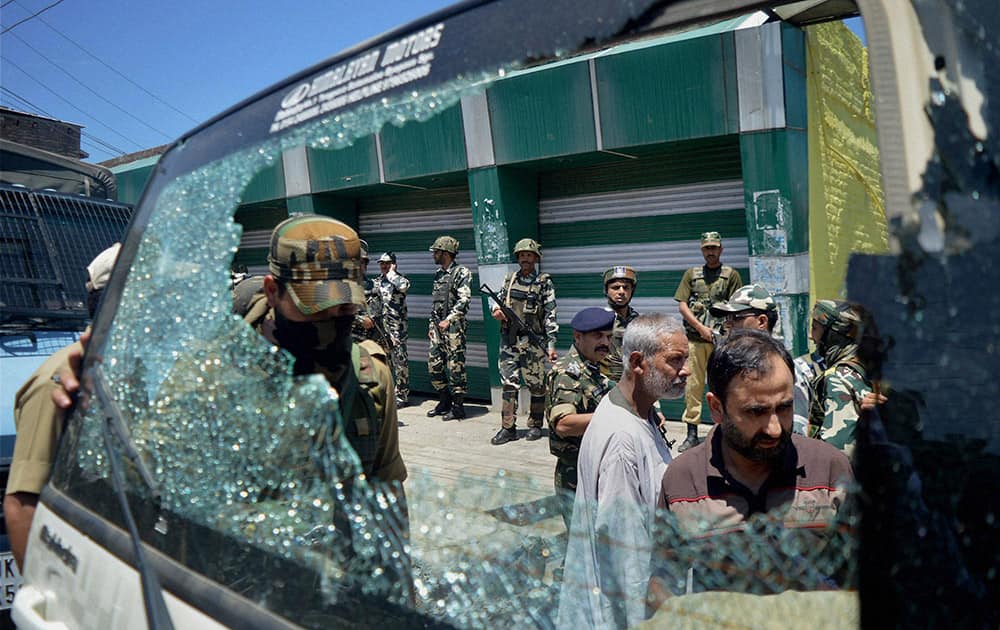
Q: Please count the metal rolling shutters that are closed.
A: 3